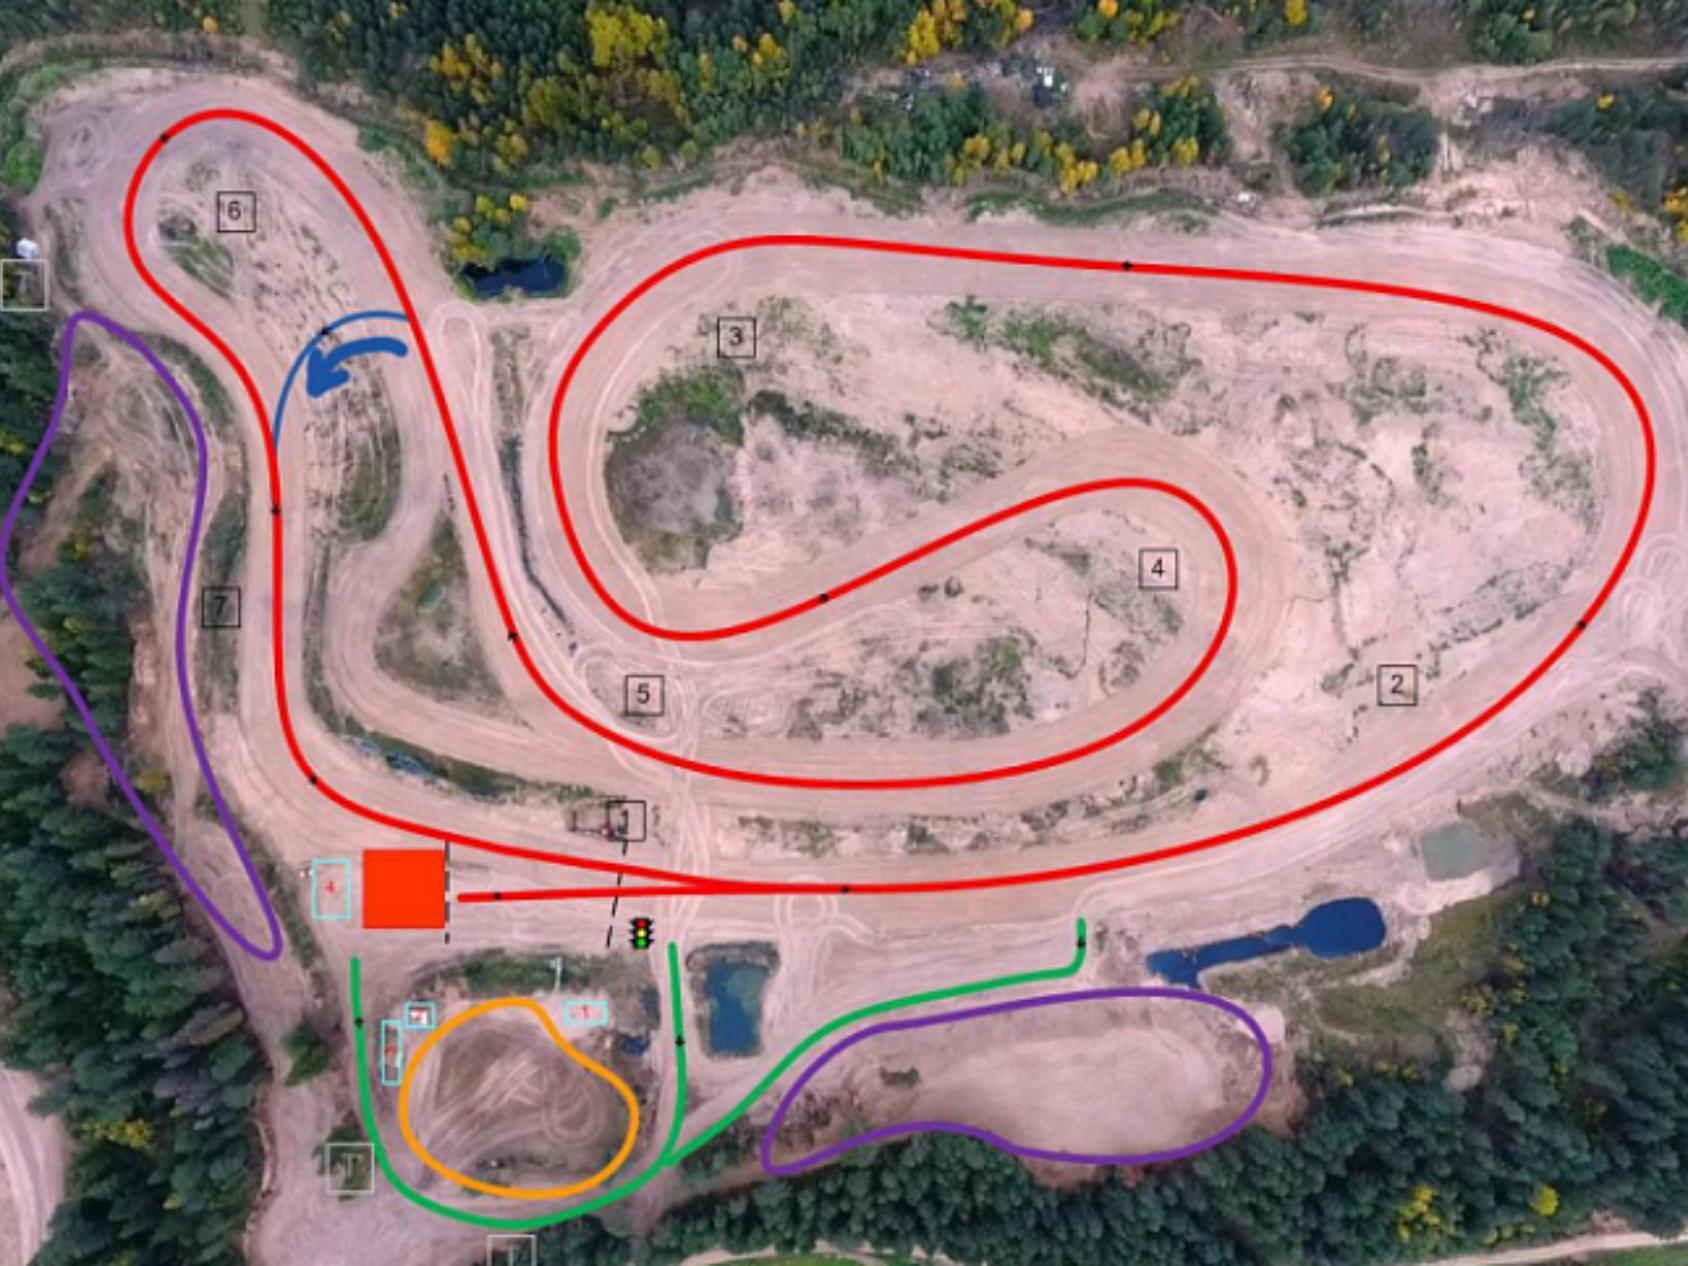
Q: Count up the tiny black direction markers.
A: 13